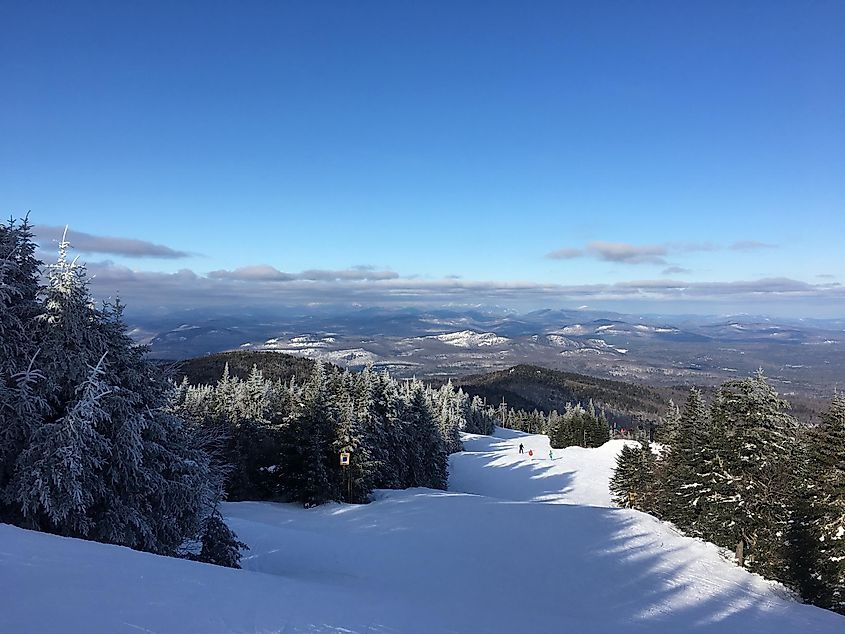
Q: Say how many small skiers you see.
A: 3